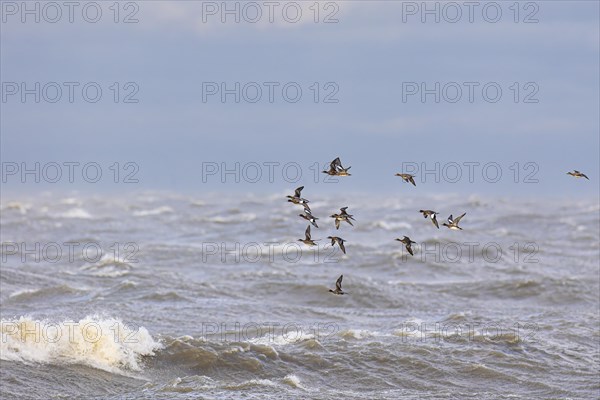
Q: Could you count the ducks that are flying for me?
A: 15